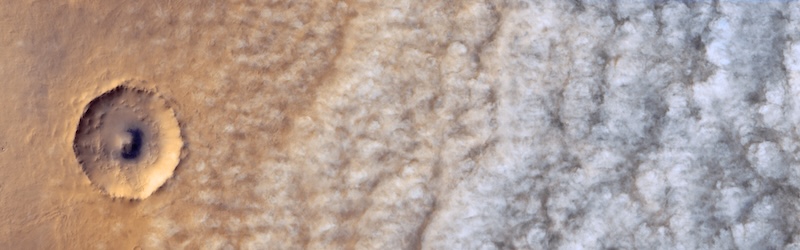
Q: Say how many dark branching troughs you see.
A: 0